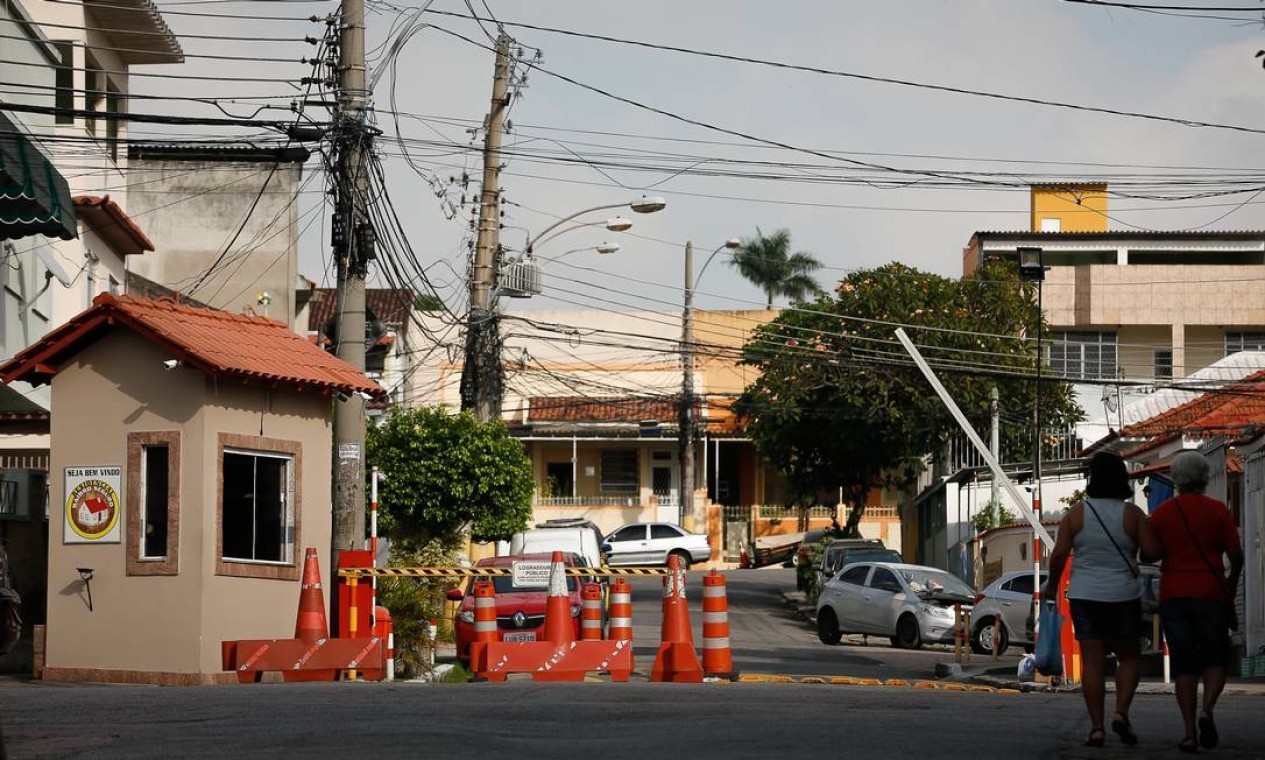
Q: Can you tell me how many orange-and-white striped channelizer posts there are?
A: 4